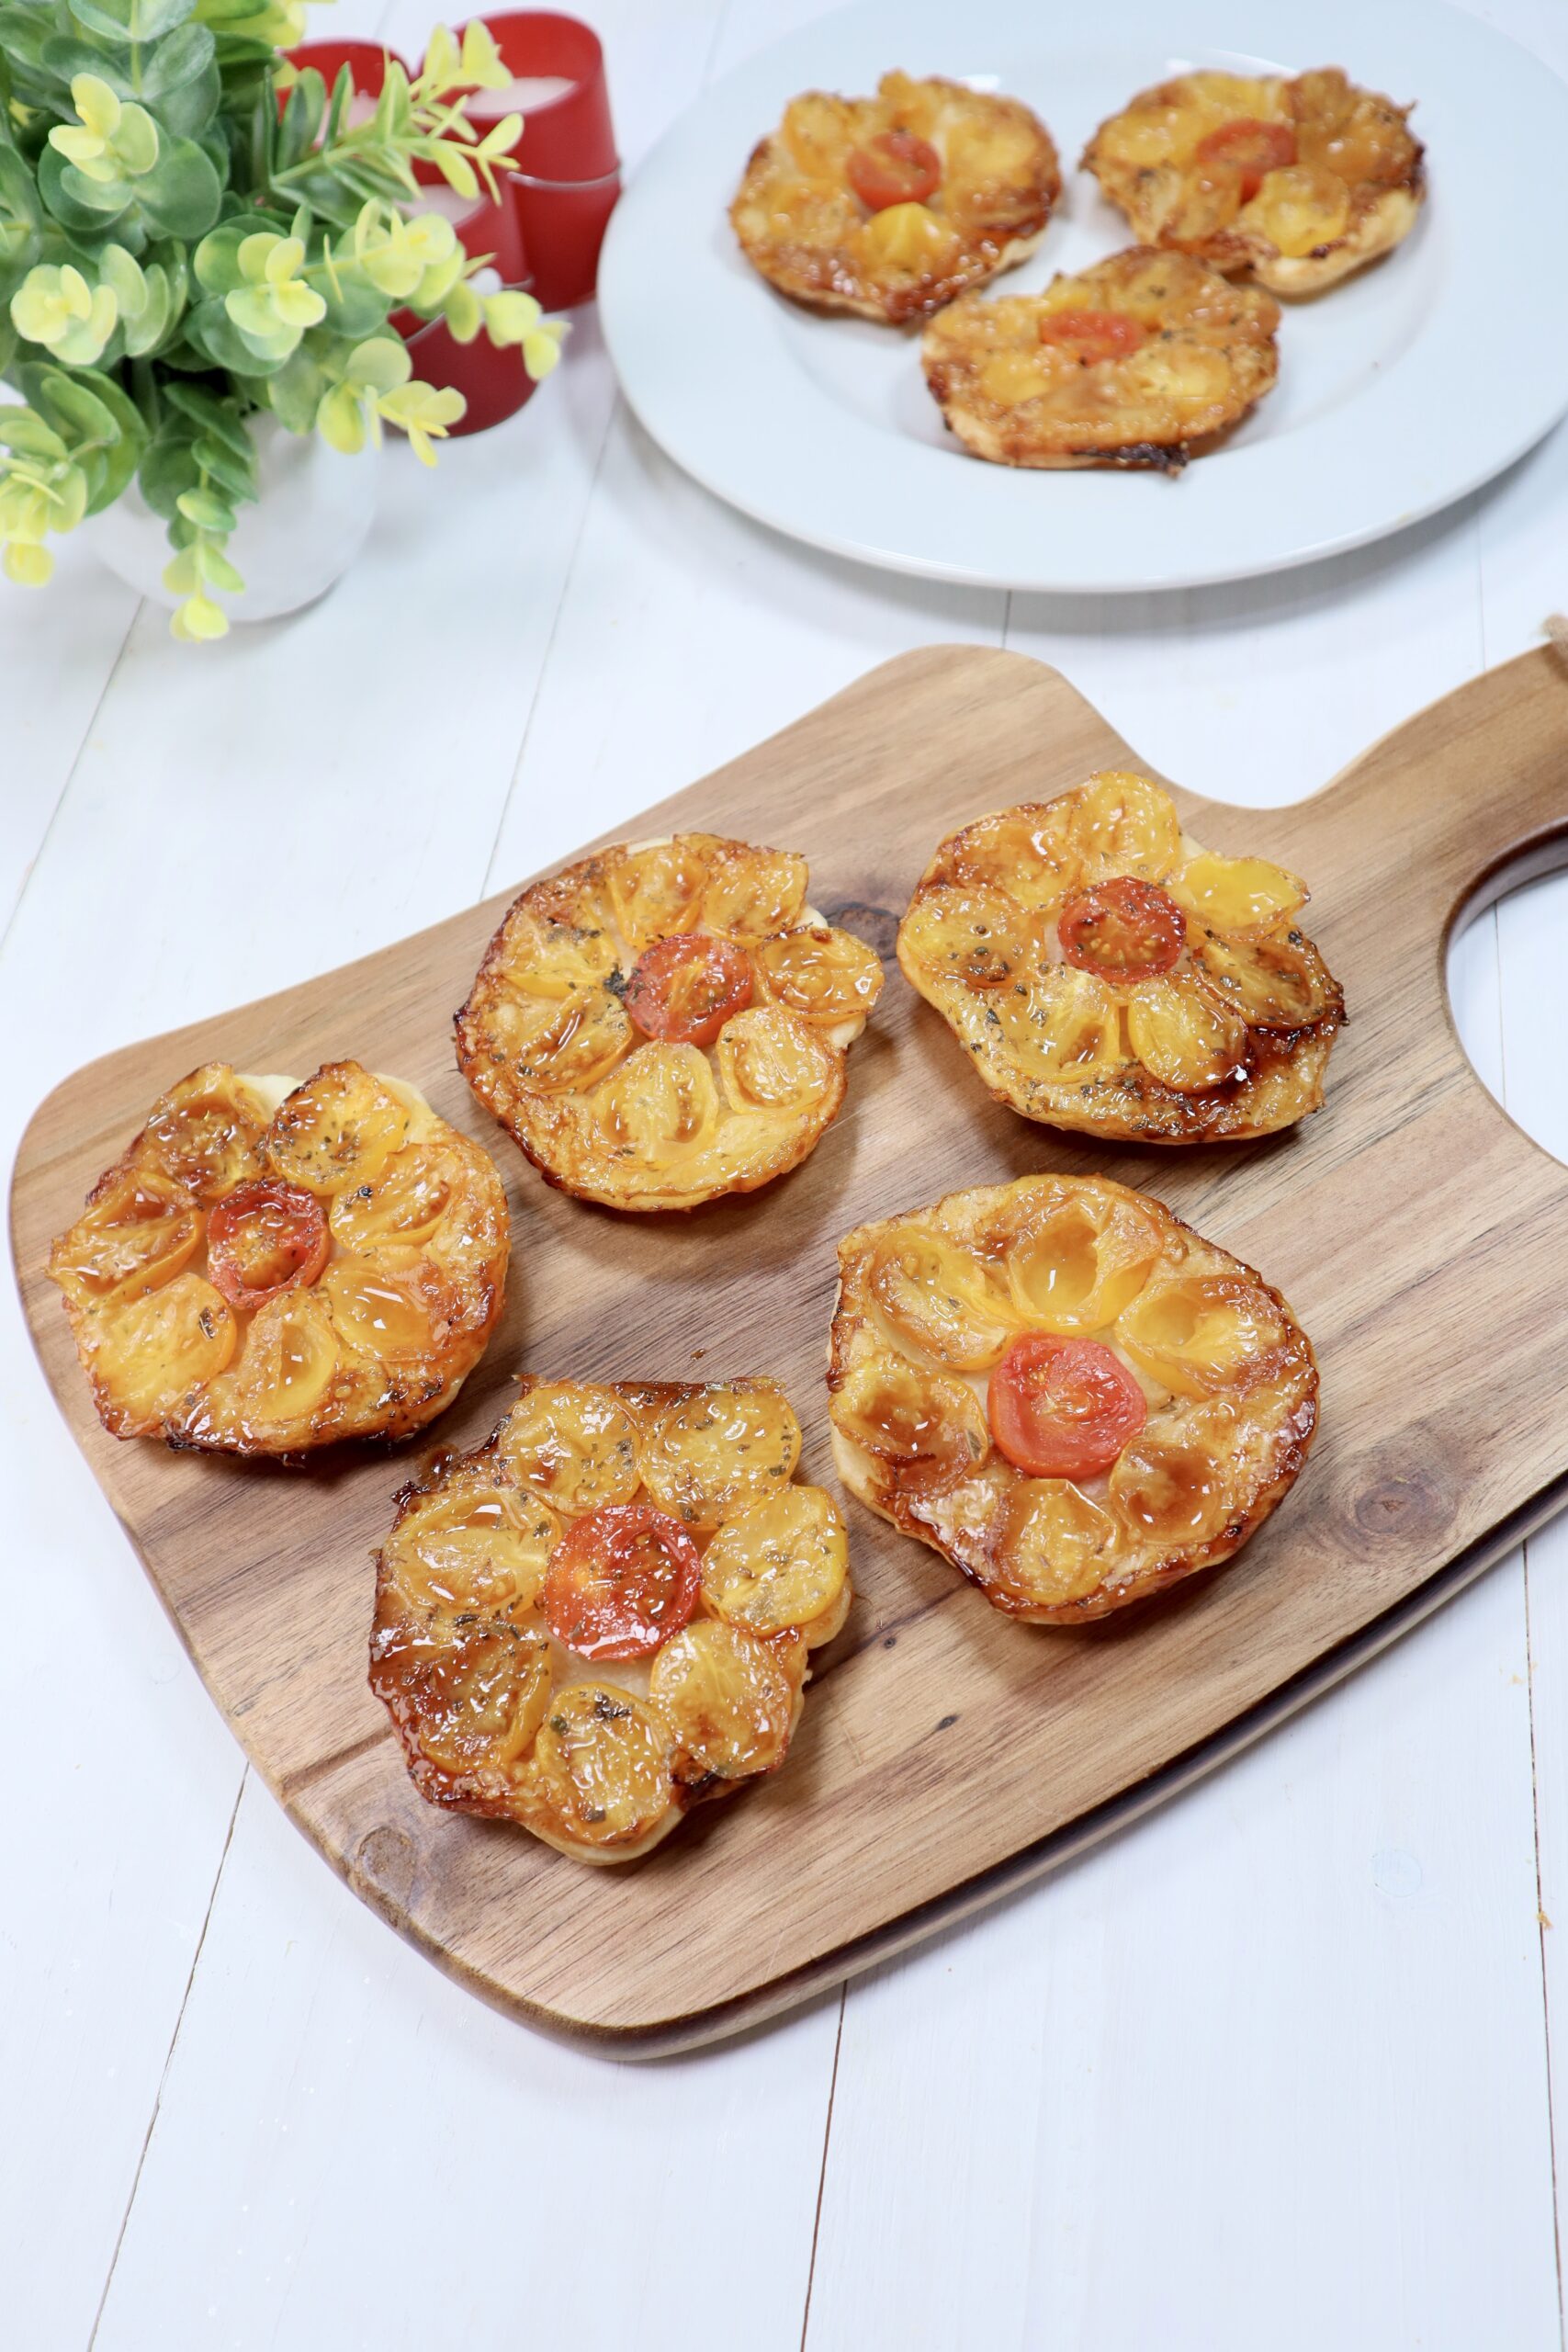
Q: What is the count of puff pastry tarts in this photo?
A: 8